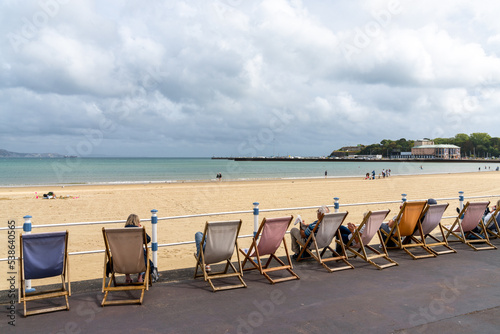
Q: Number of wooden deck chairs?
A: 10